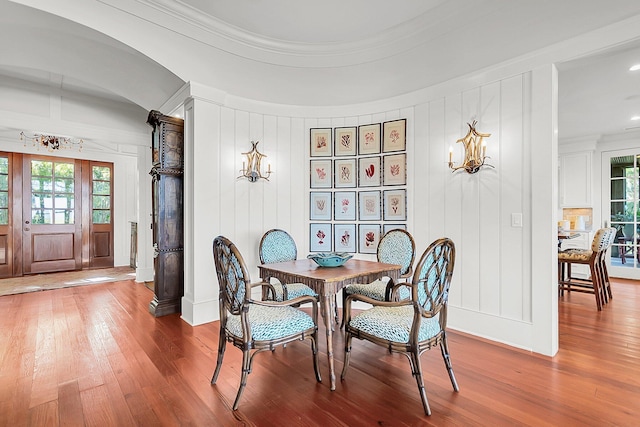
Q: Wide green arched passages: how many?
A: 0